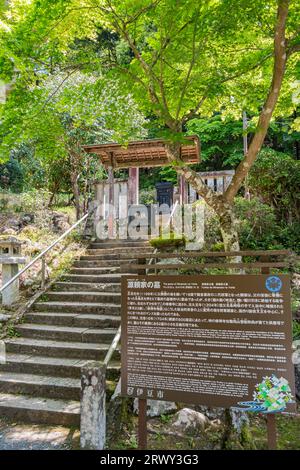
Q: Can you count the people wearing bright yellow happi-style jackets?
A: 0